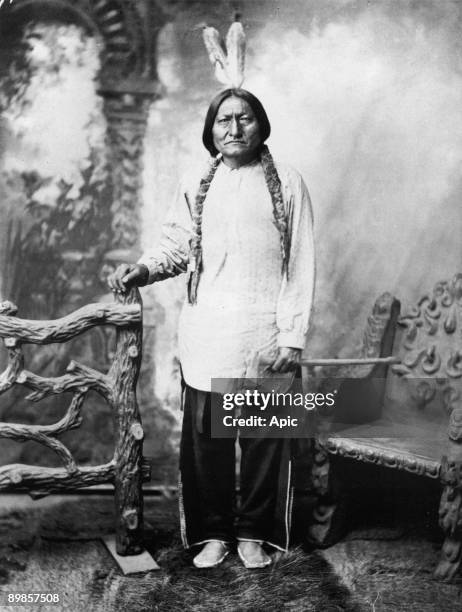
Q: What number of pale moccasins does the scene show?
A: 2